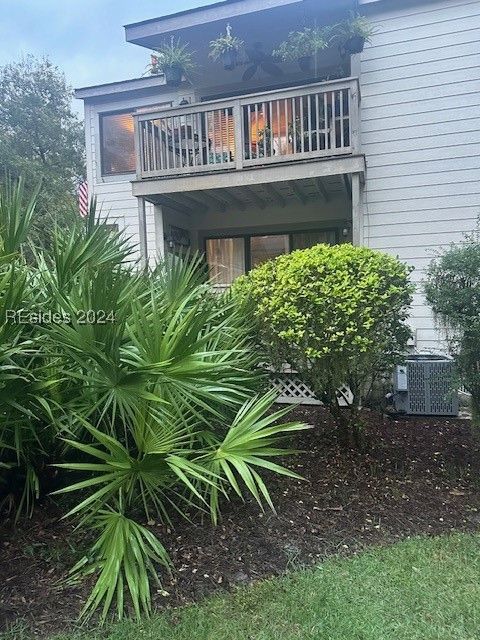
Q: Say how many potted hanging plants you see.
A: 4